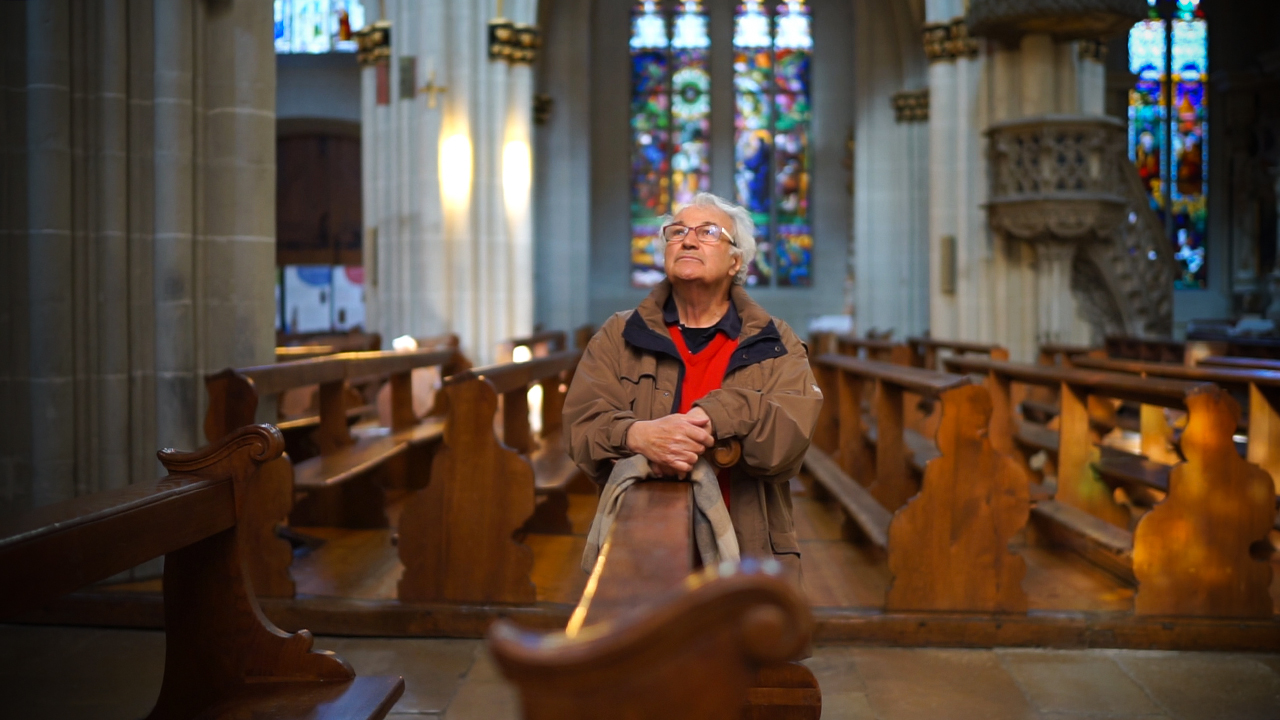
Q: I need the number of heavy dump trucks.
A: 0